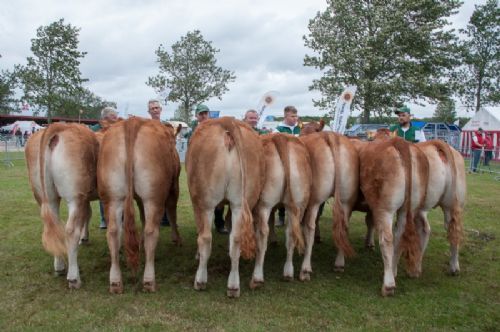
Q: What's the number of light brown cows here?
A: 7